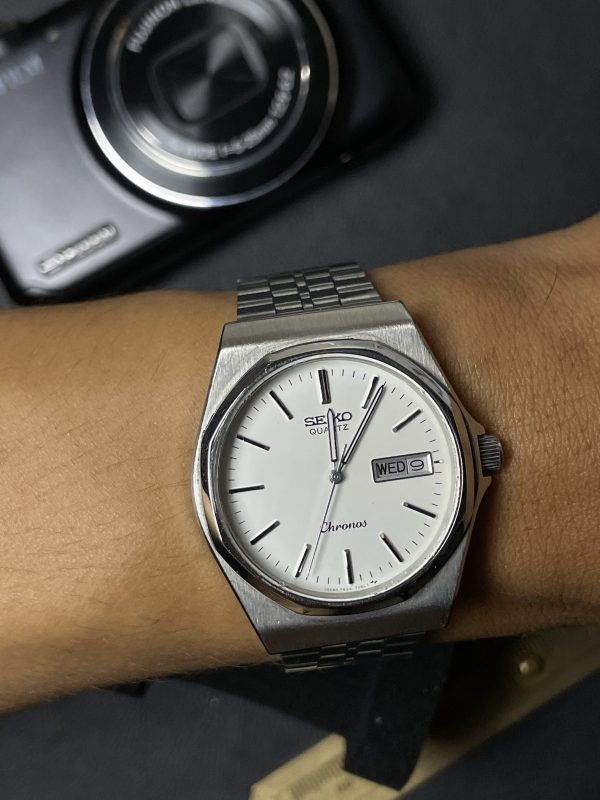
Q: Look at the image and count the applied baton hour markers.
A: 11